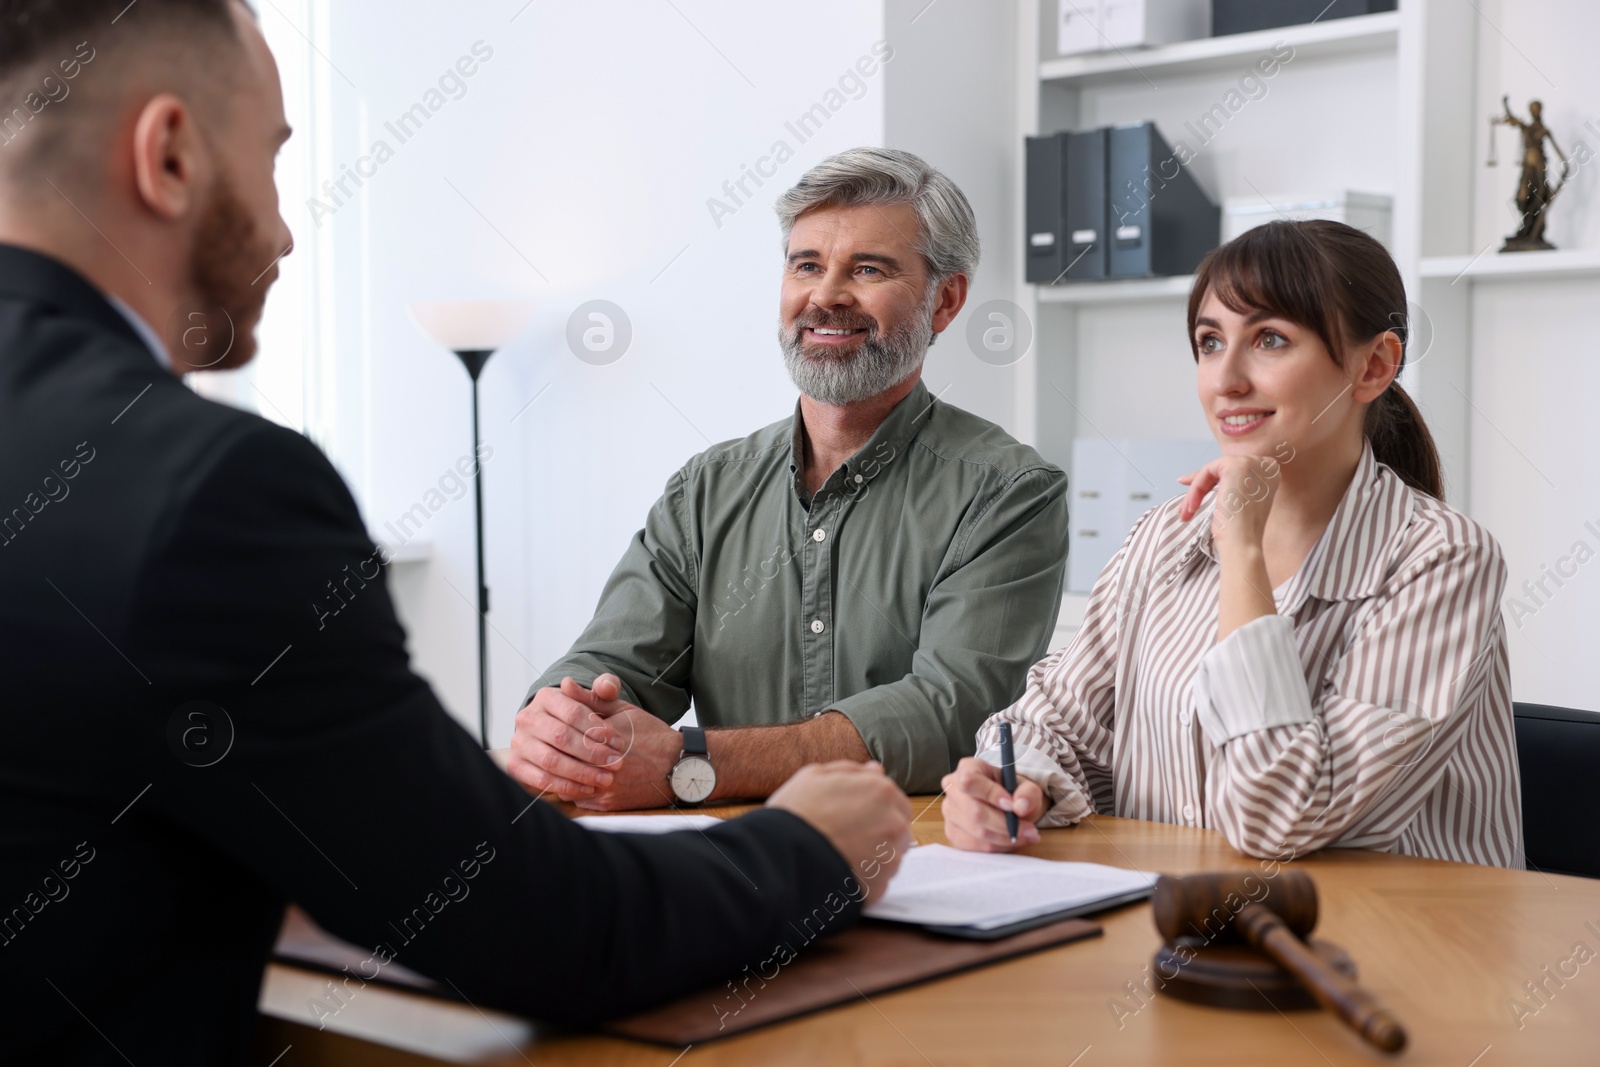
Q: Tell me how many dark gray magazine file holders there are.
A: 3